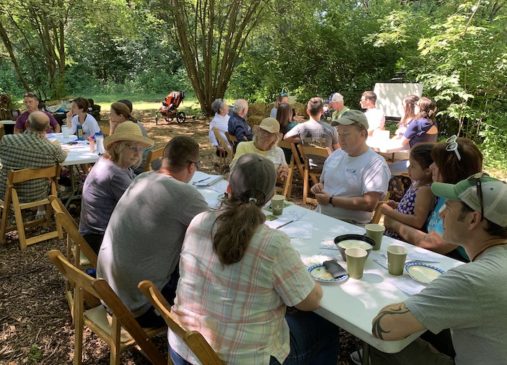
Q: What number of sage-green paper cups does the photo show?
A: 4